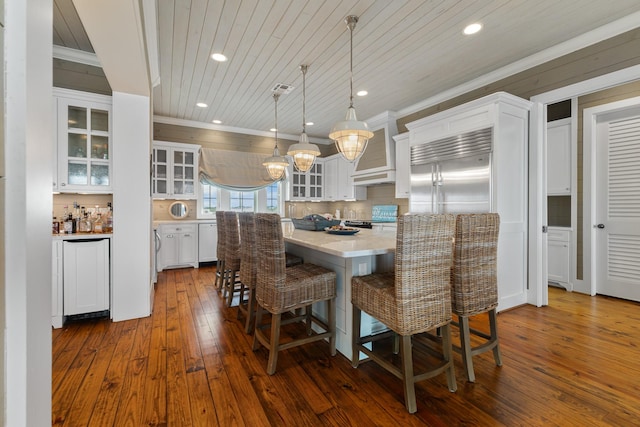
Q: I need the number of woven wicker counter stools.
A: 6